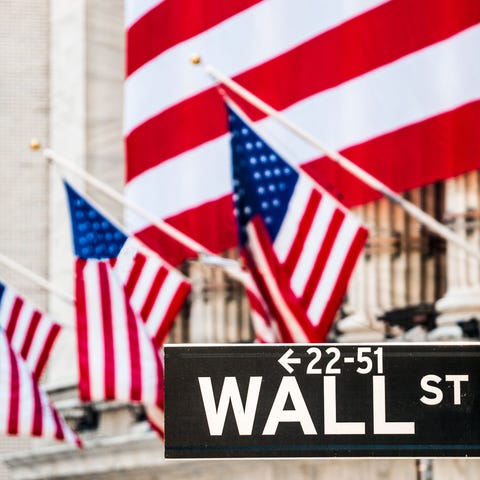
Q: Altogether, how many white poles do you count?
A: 3